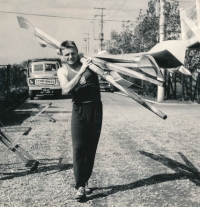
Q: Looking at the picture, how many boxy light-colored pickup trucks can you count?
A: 1